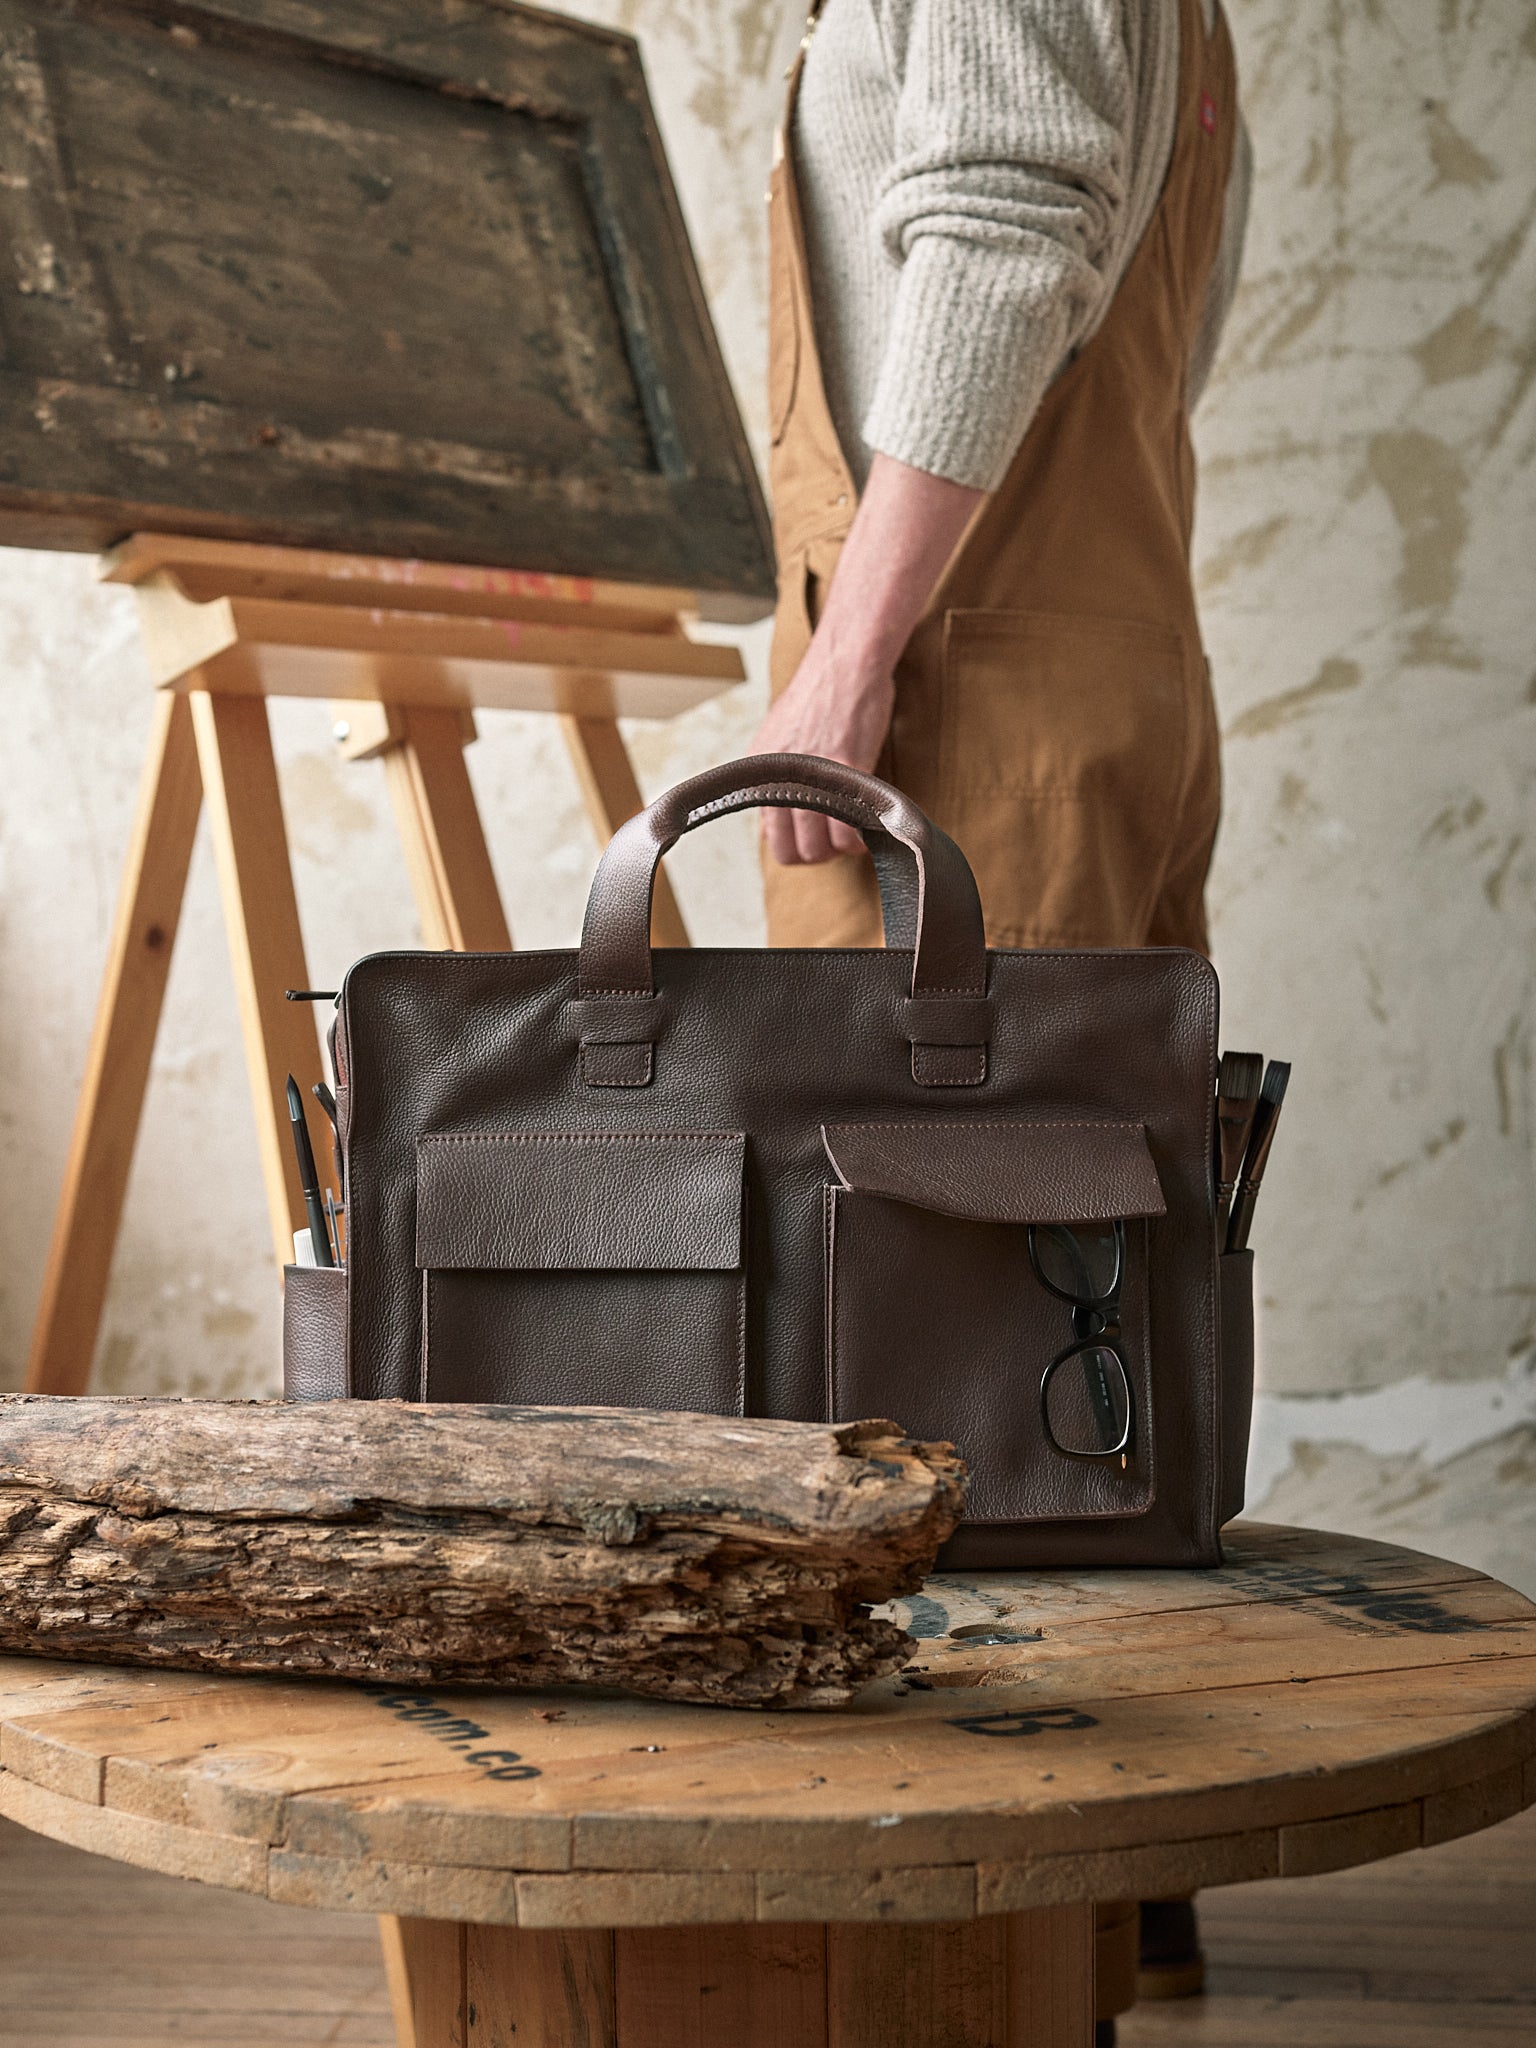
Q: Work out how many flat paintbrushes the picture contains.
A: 2